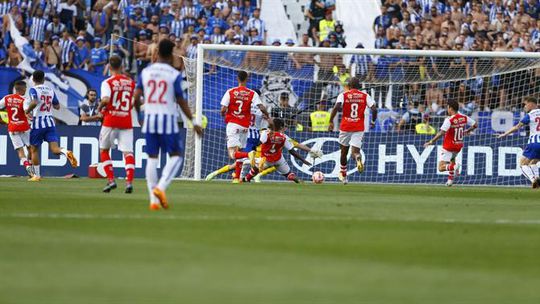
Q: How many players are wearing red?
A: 6